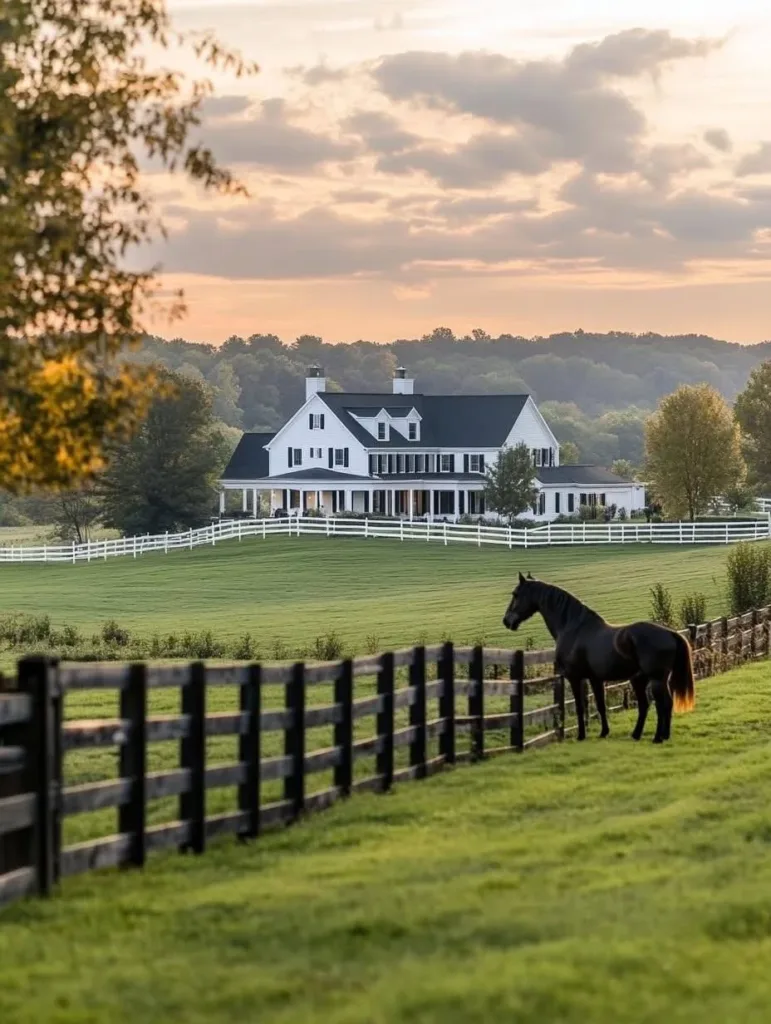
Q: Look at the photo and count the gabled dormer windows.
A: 2